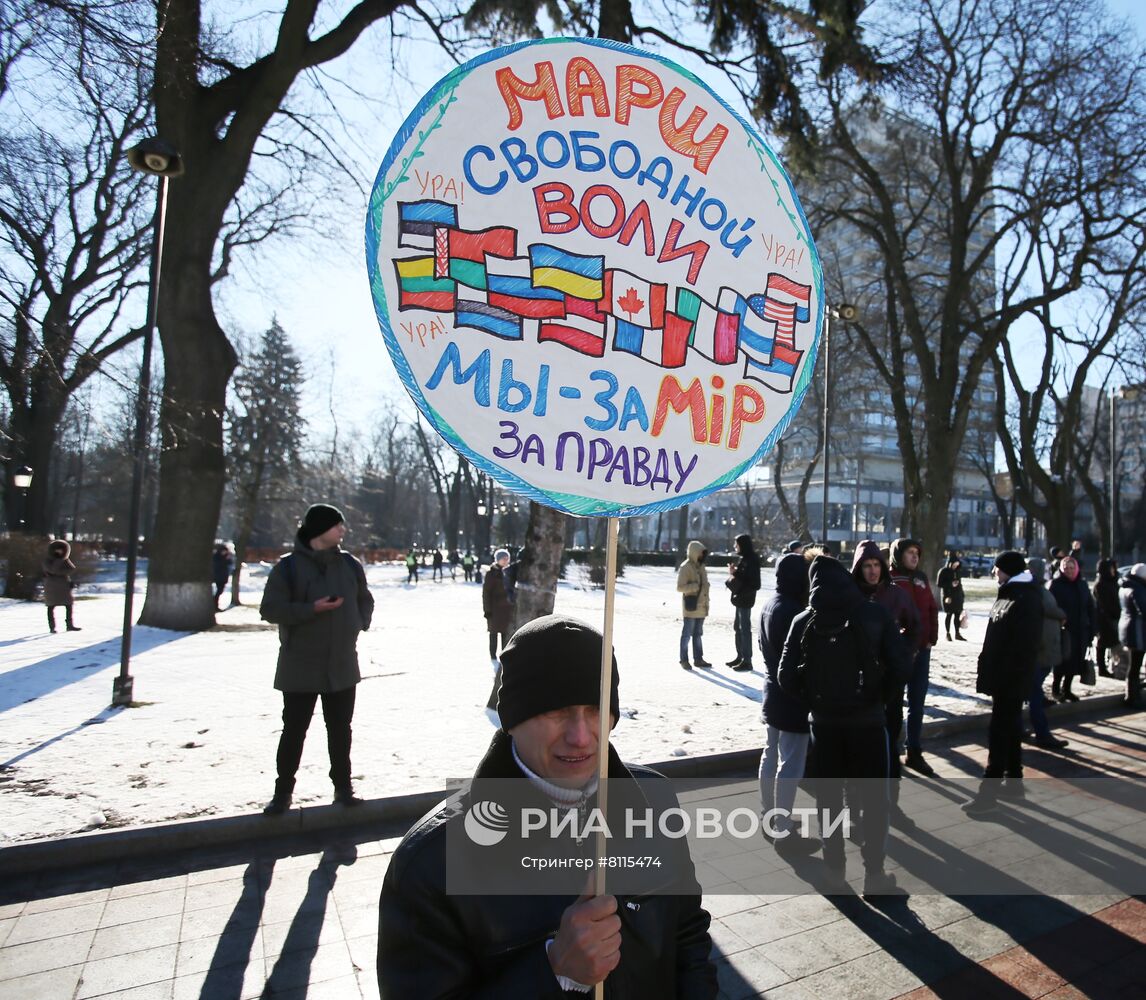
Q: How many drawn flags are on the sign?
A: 14